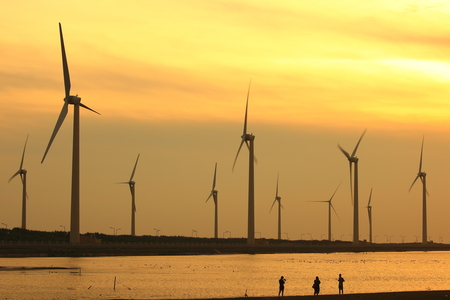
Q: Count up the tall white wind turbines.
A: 10